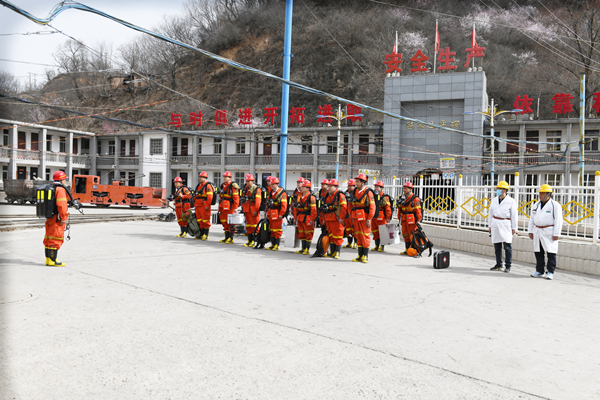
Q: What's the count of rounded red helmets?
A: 15